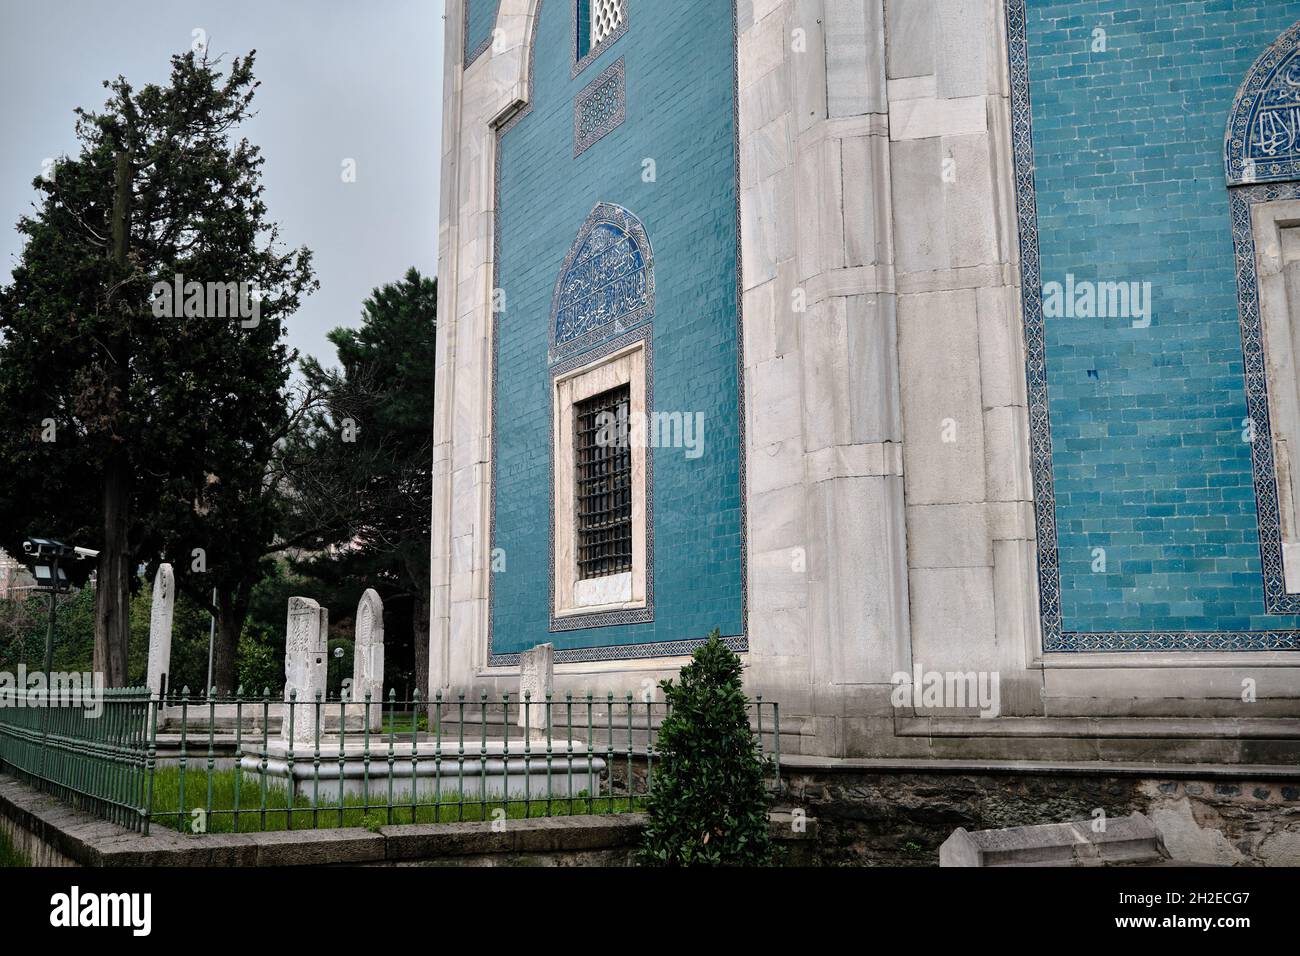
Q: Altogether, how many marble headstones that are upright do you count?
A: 4